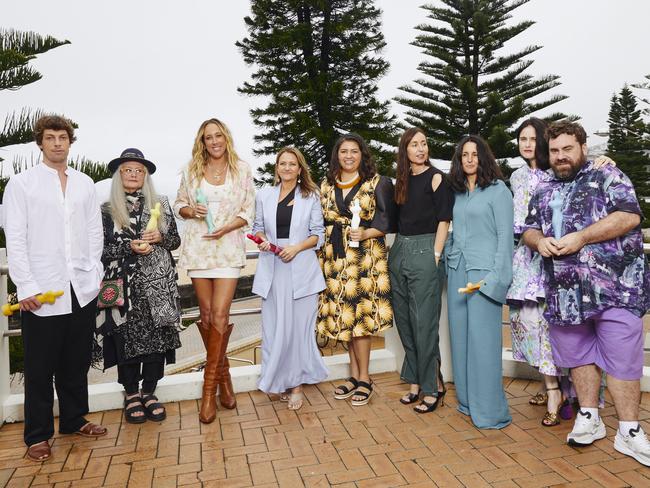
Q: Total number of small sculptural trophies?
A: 7